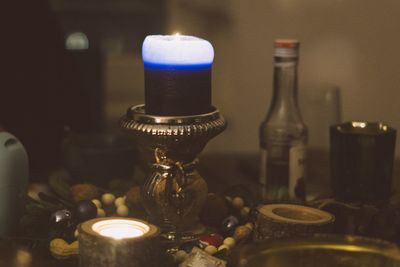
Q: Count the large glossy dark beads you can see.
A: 3